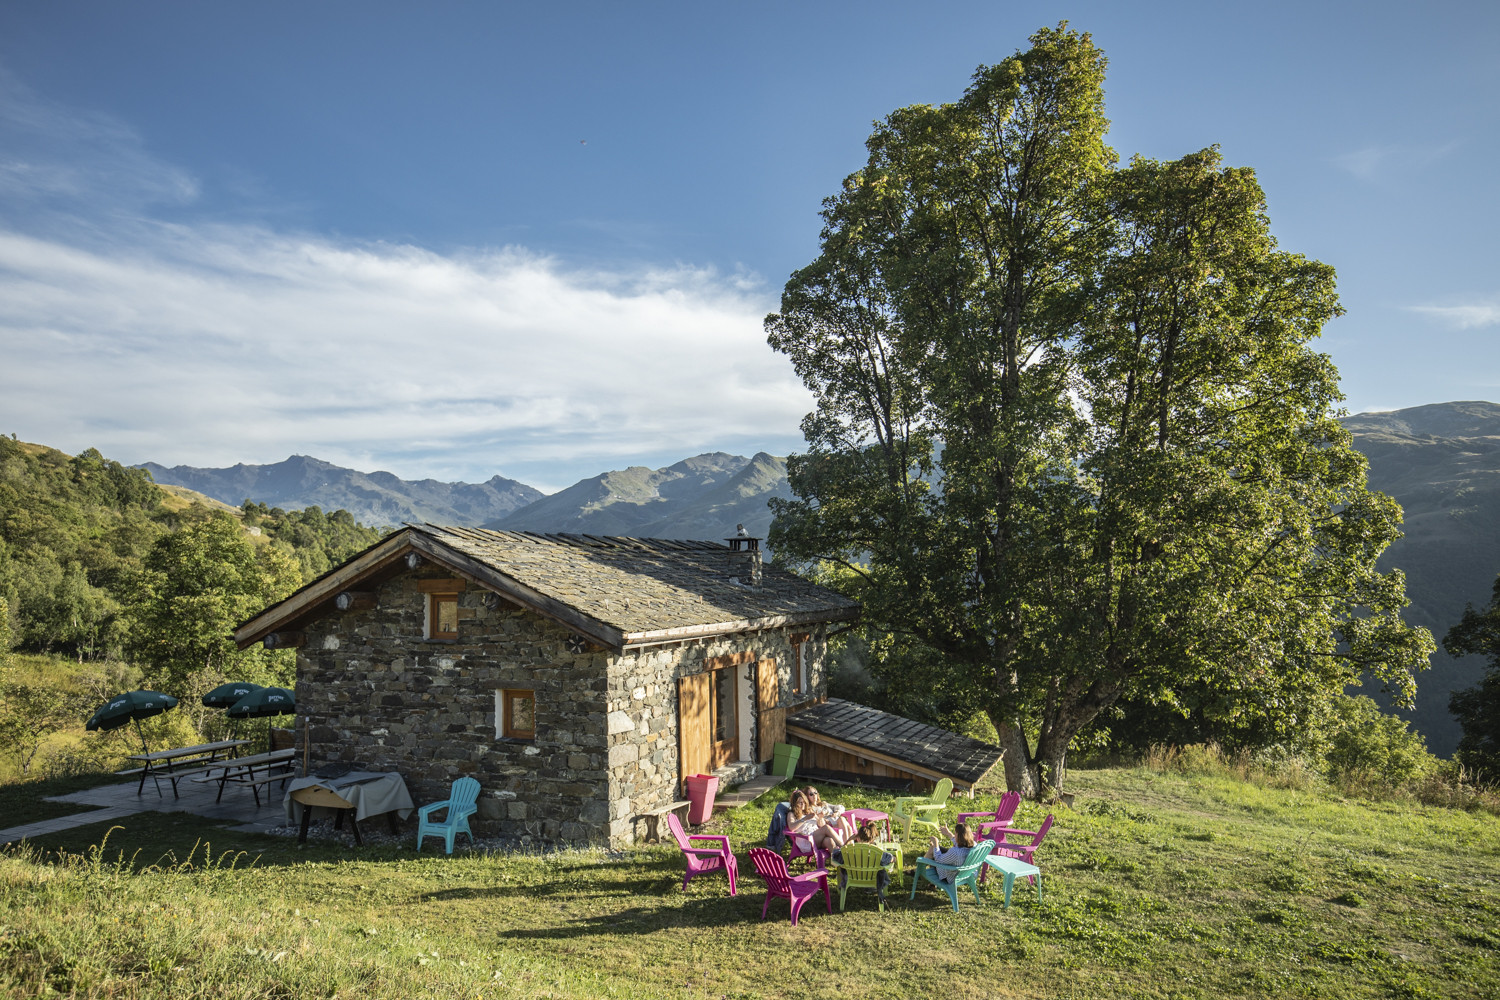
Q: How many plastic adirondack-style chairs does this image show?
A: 10